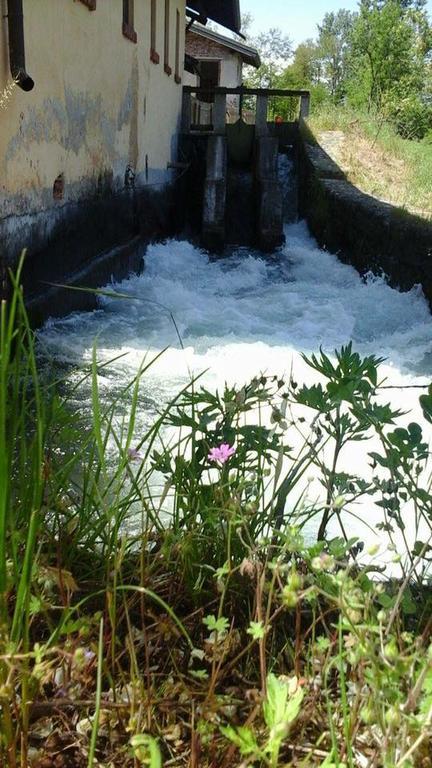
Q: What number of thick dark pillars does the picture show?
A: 2